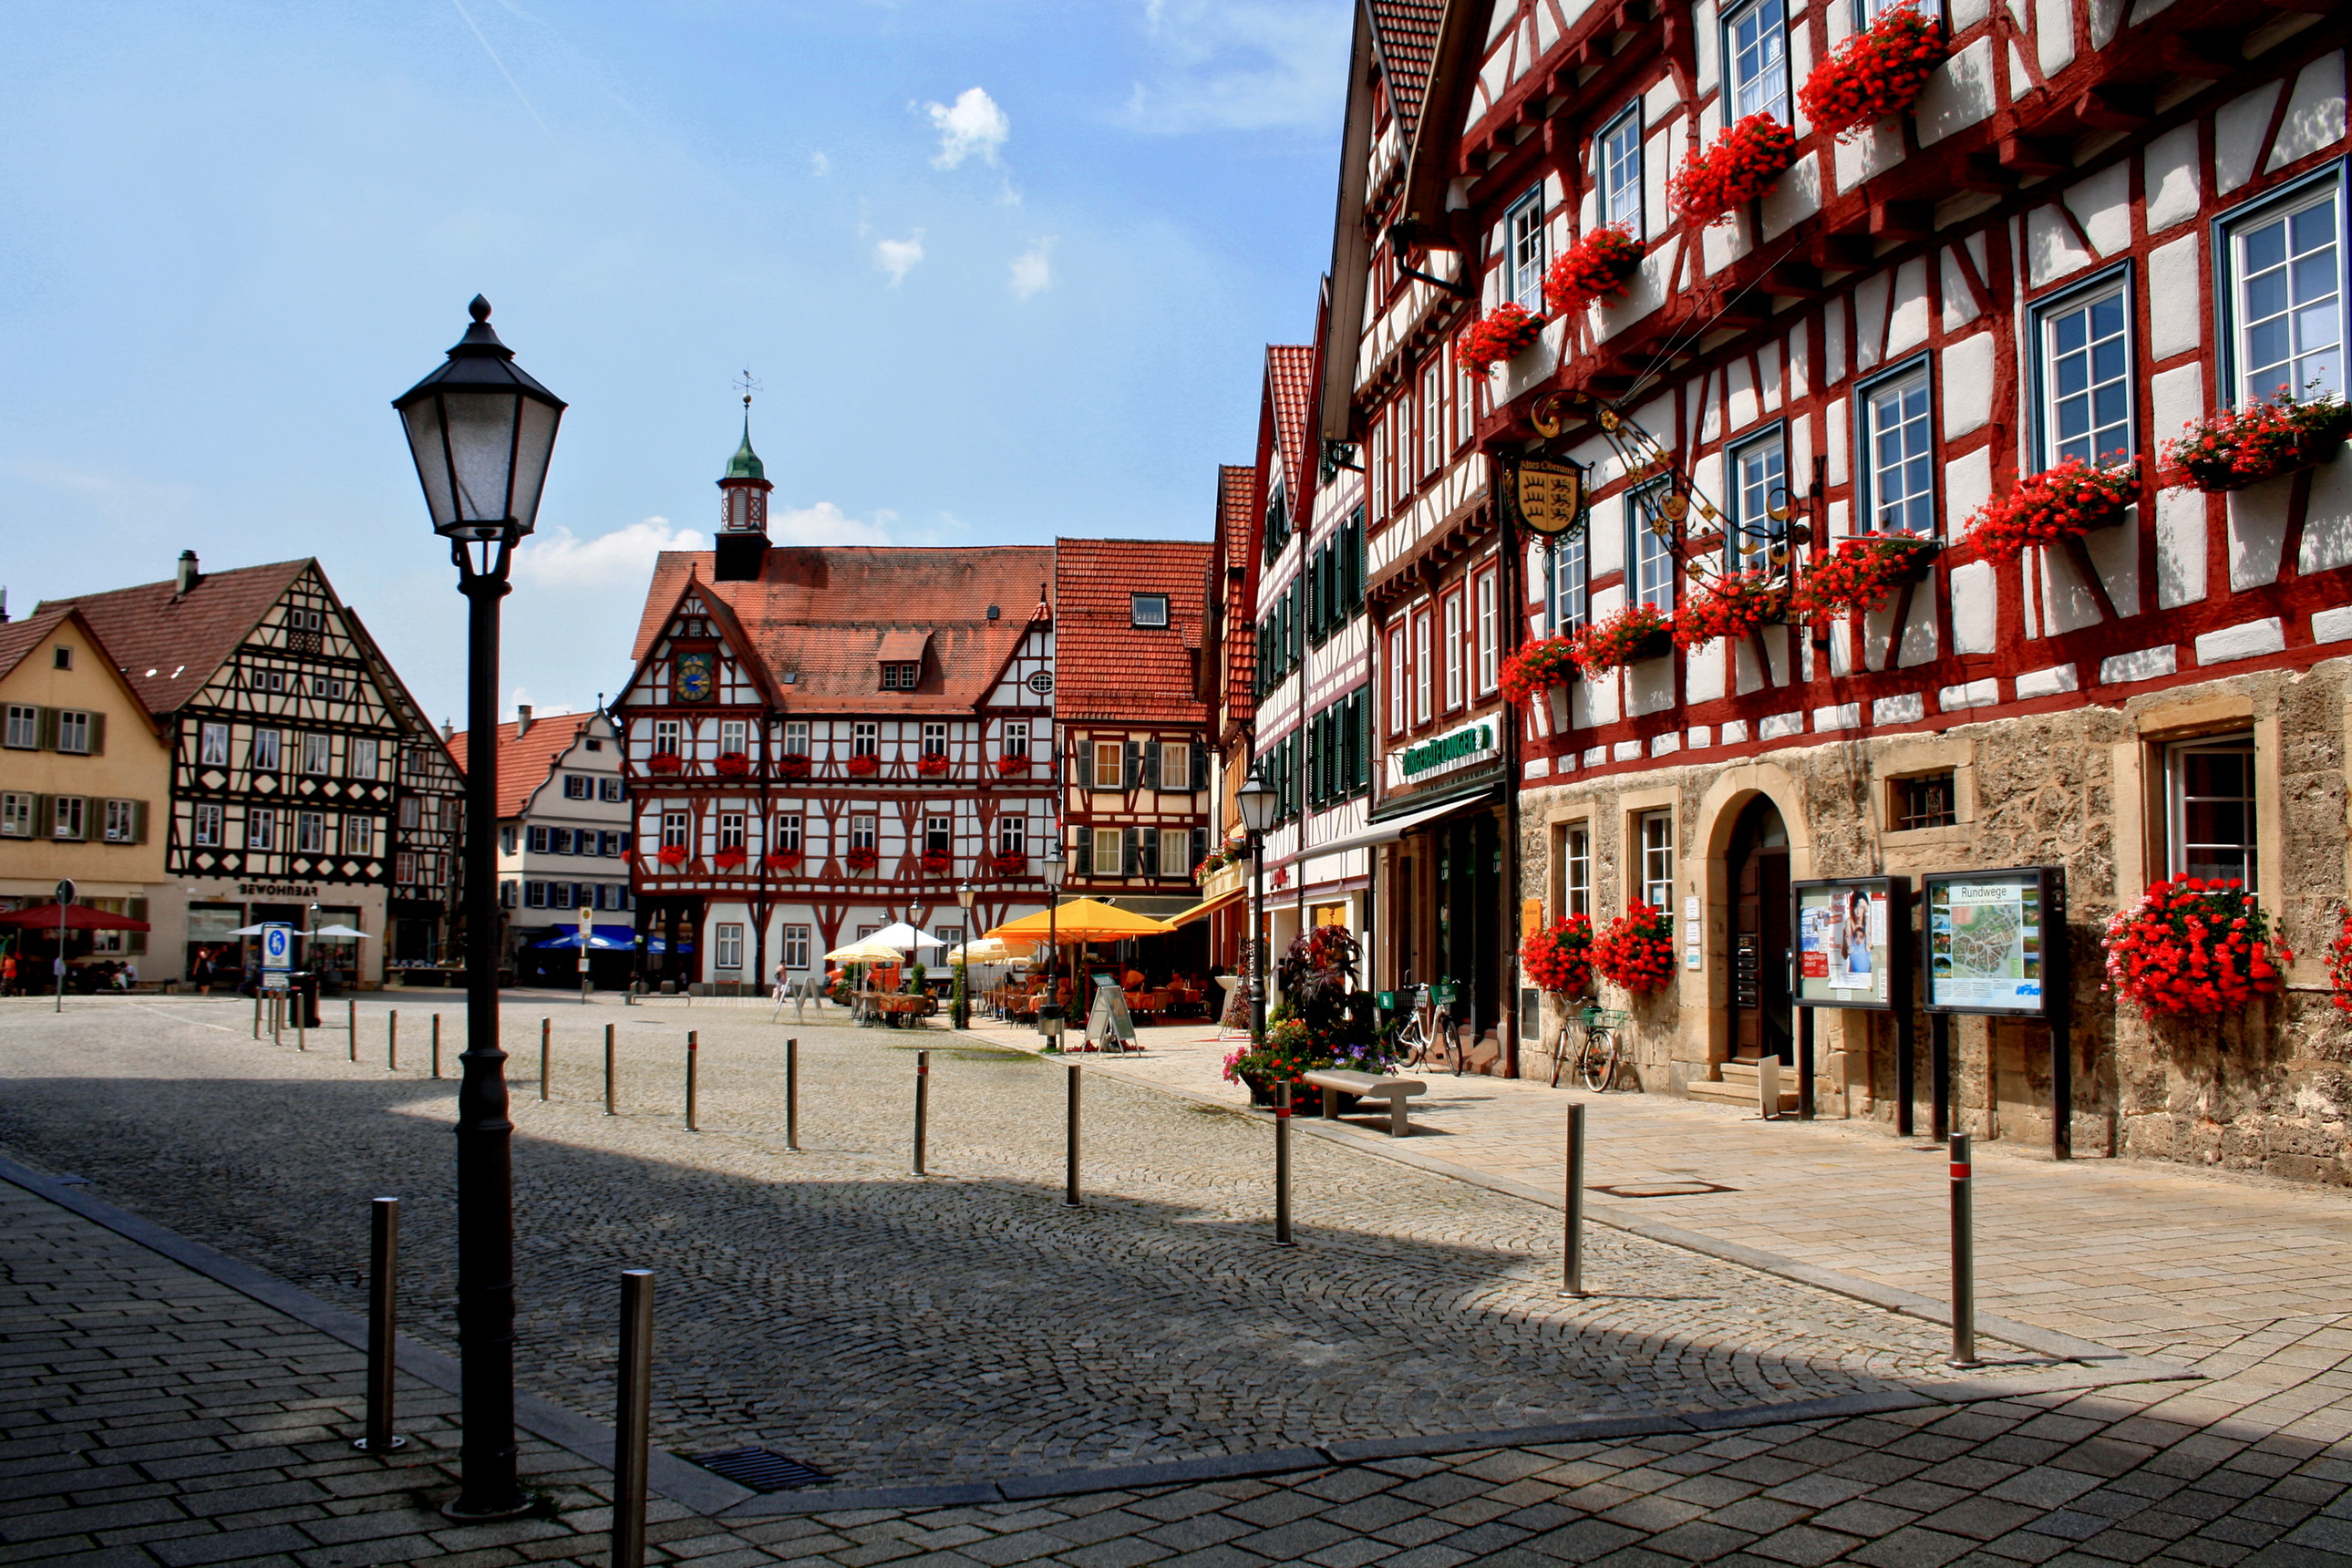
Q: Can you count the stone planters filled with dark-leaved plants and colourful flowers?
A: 1